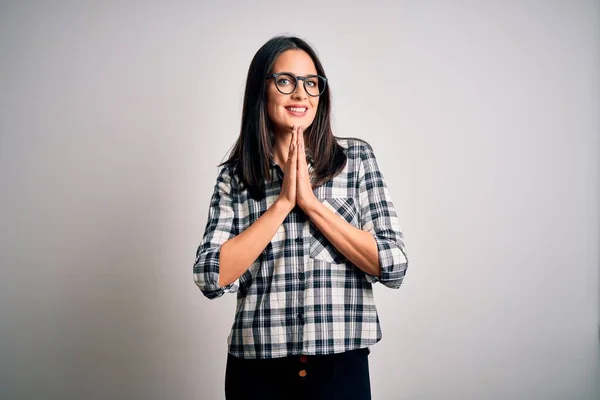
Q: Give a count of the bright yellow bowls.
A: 0